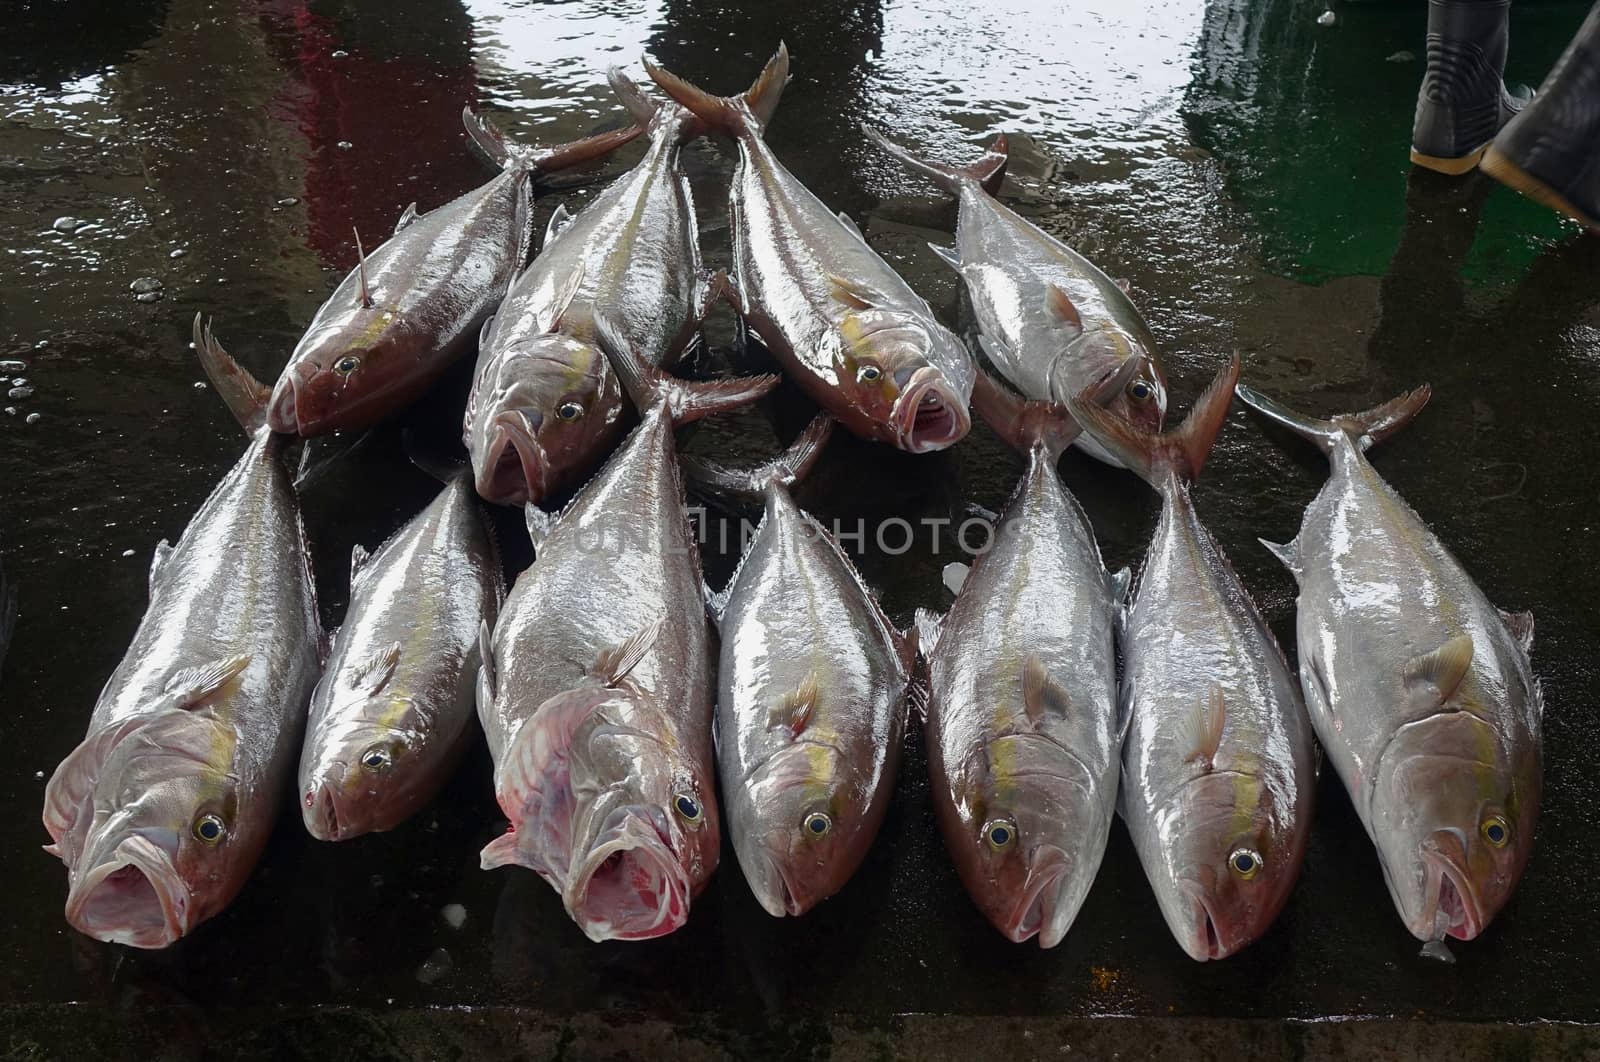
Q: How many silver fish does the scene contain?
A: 11